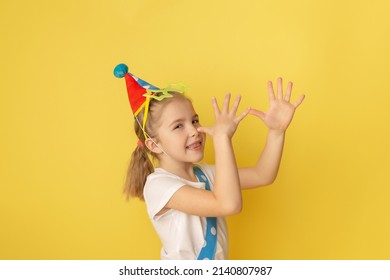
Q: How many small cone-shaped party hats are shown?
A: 1